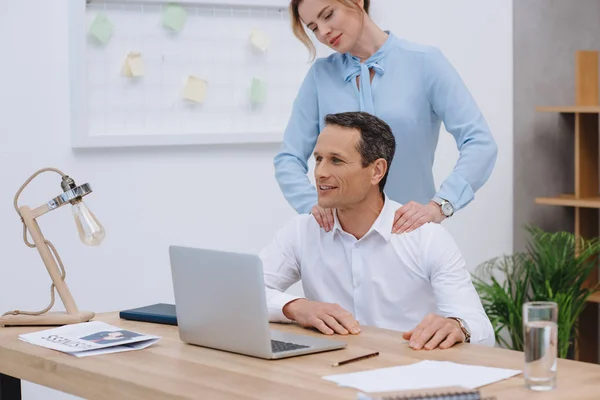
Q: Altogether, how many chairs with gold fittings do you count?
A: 0